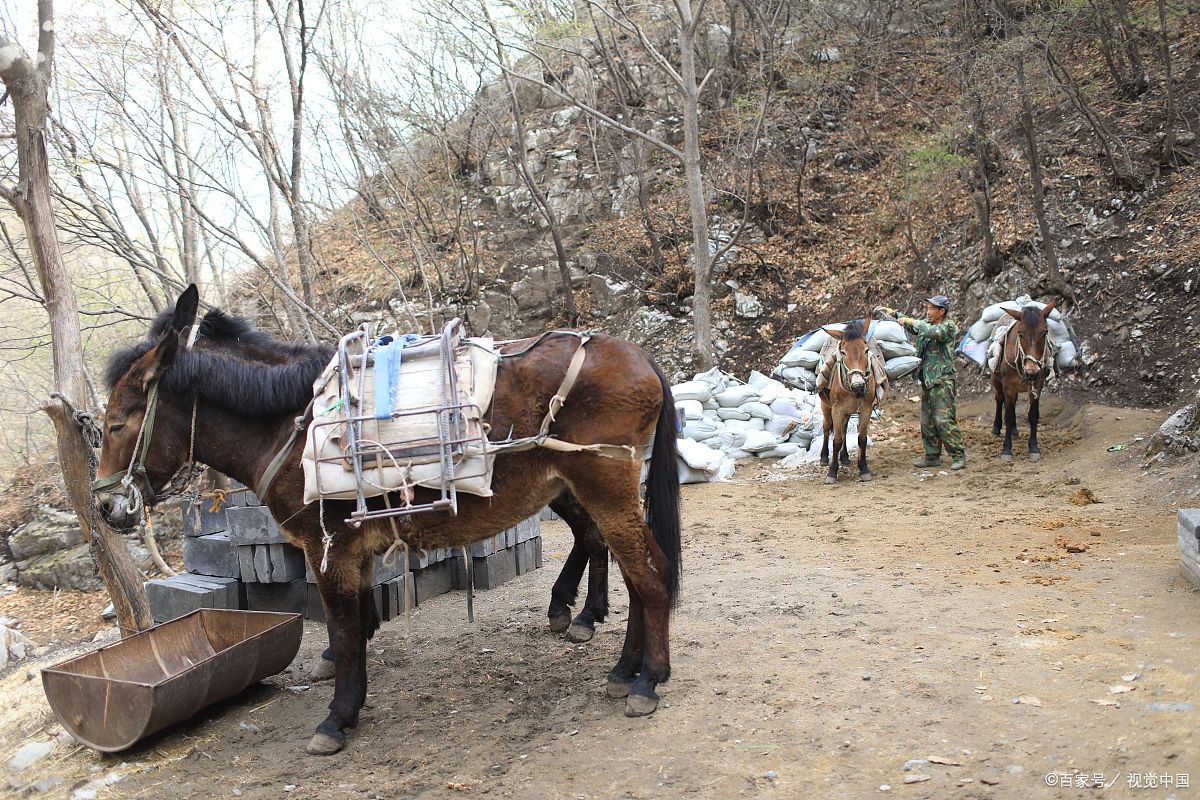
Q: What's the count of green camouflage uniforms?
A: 1